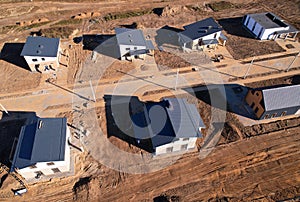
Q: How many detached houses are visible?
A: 7